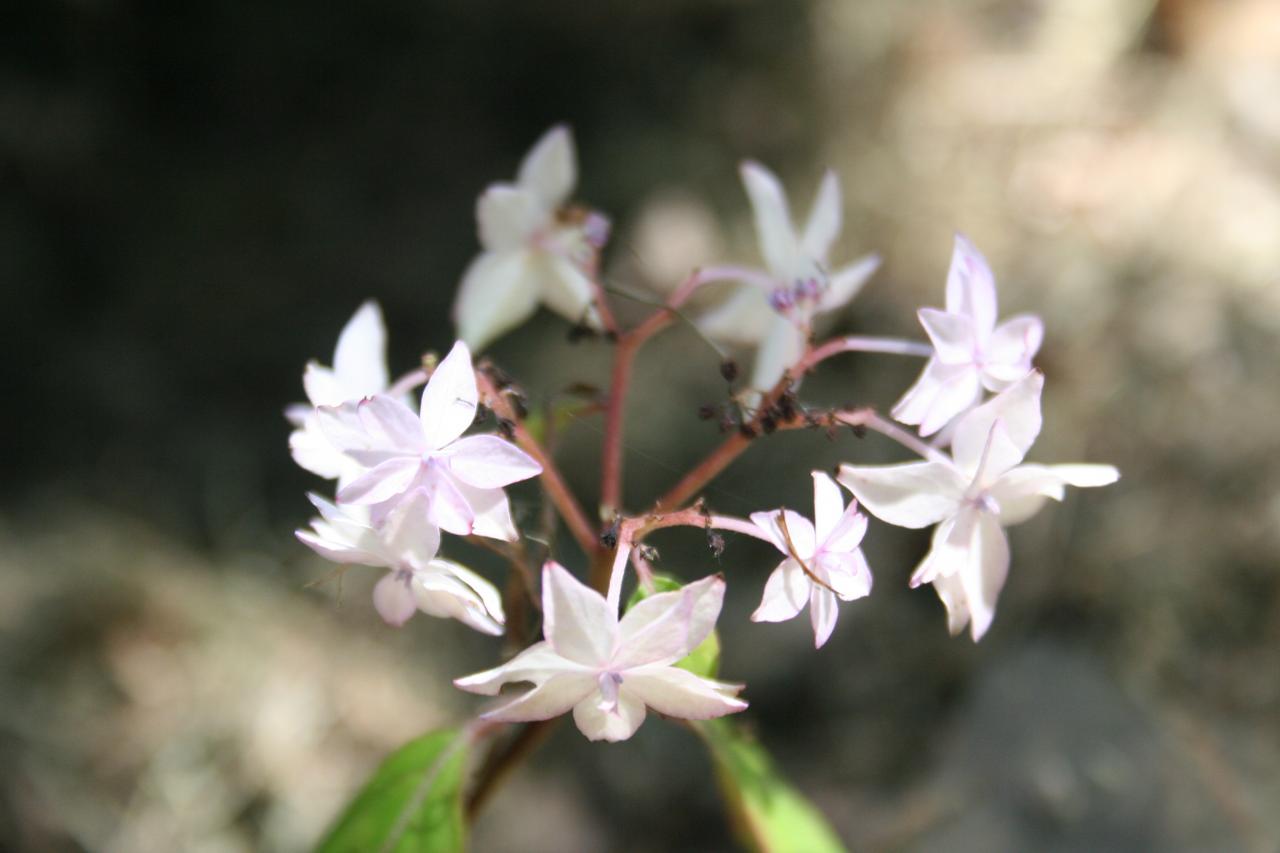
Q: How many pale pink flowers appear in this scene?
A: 9